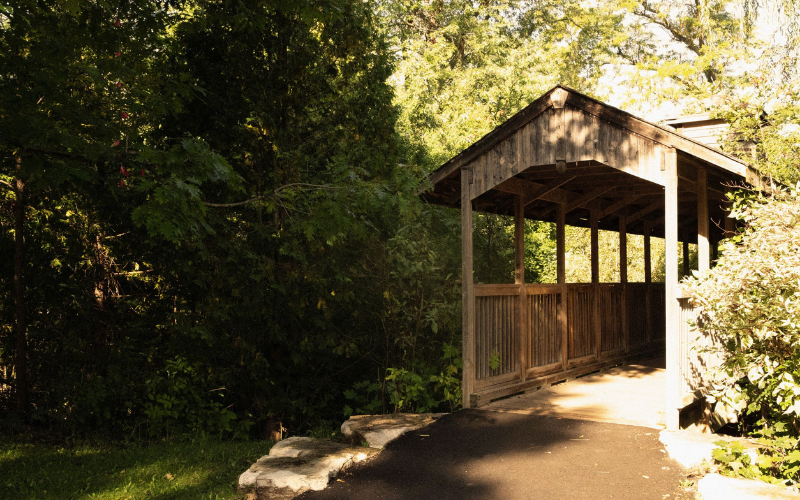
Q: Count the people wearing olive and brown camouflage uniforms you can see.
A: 0